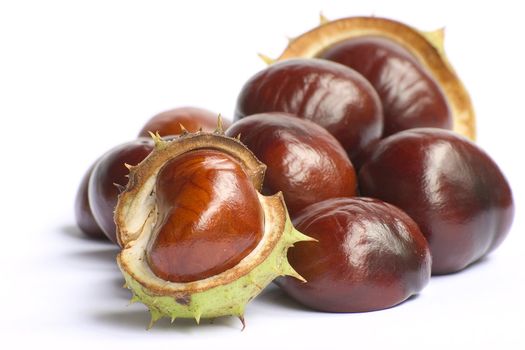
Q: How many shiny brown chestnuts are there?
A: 9